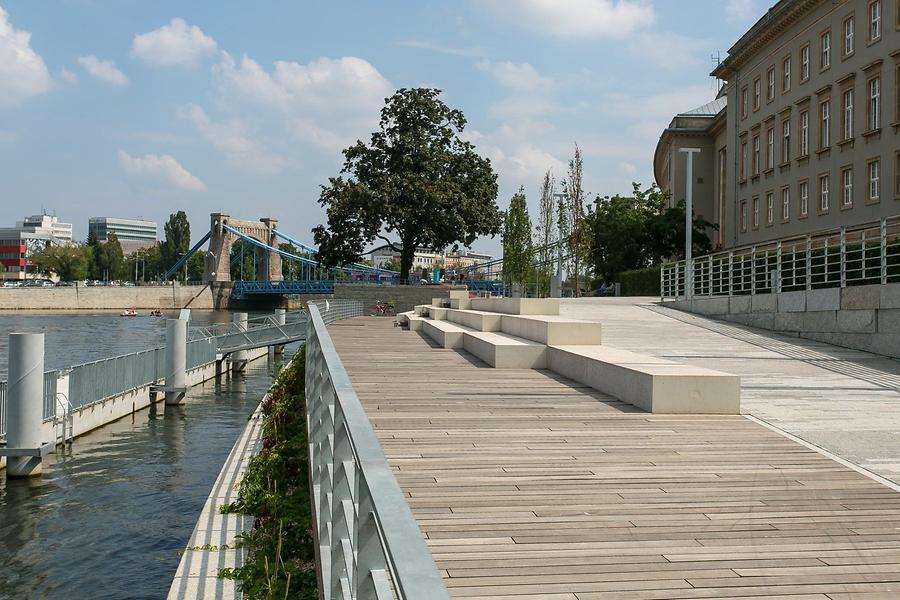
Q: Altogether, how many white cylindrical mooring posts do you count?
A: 4